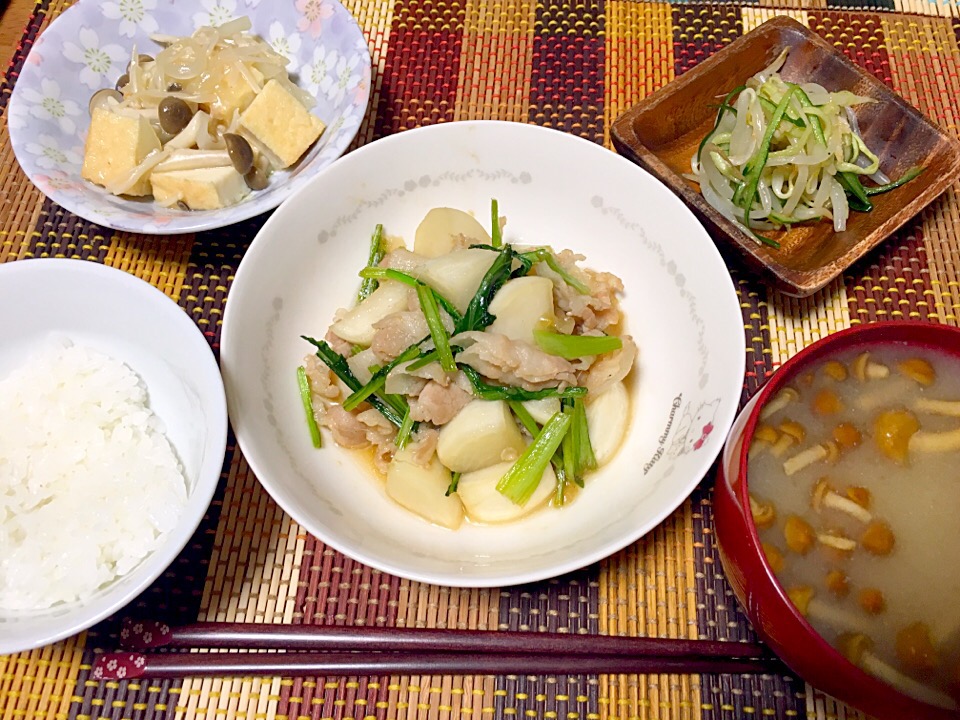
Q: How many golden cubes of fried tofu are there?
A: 4